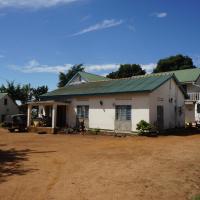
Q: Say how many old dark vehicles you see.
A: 1